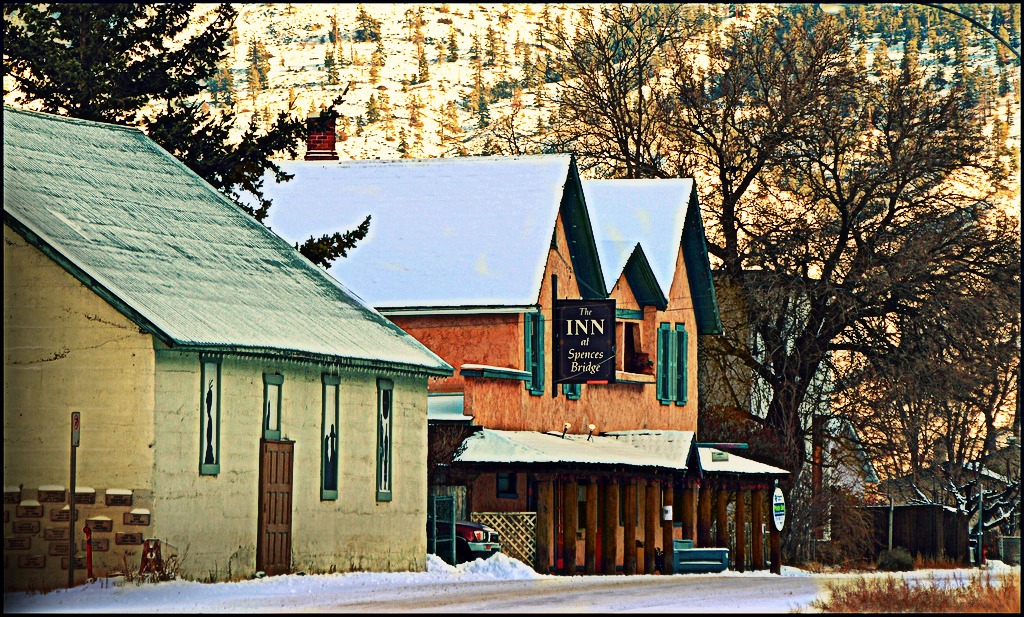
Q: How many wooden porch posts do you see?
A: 13